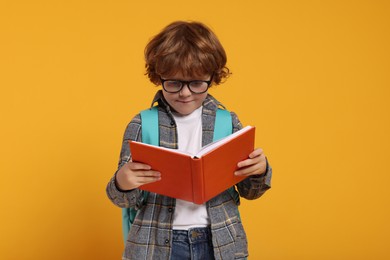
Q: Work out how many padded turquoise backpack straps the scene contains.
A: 2